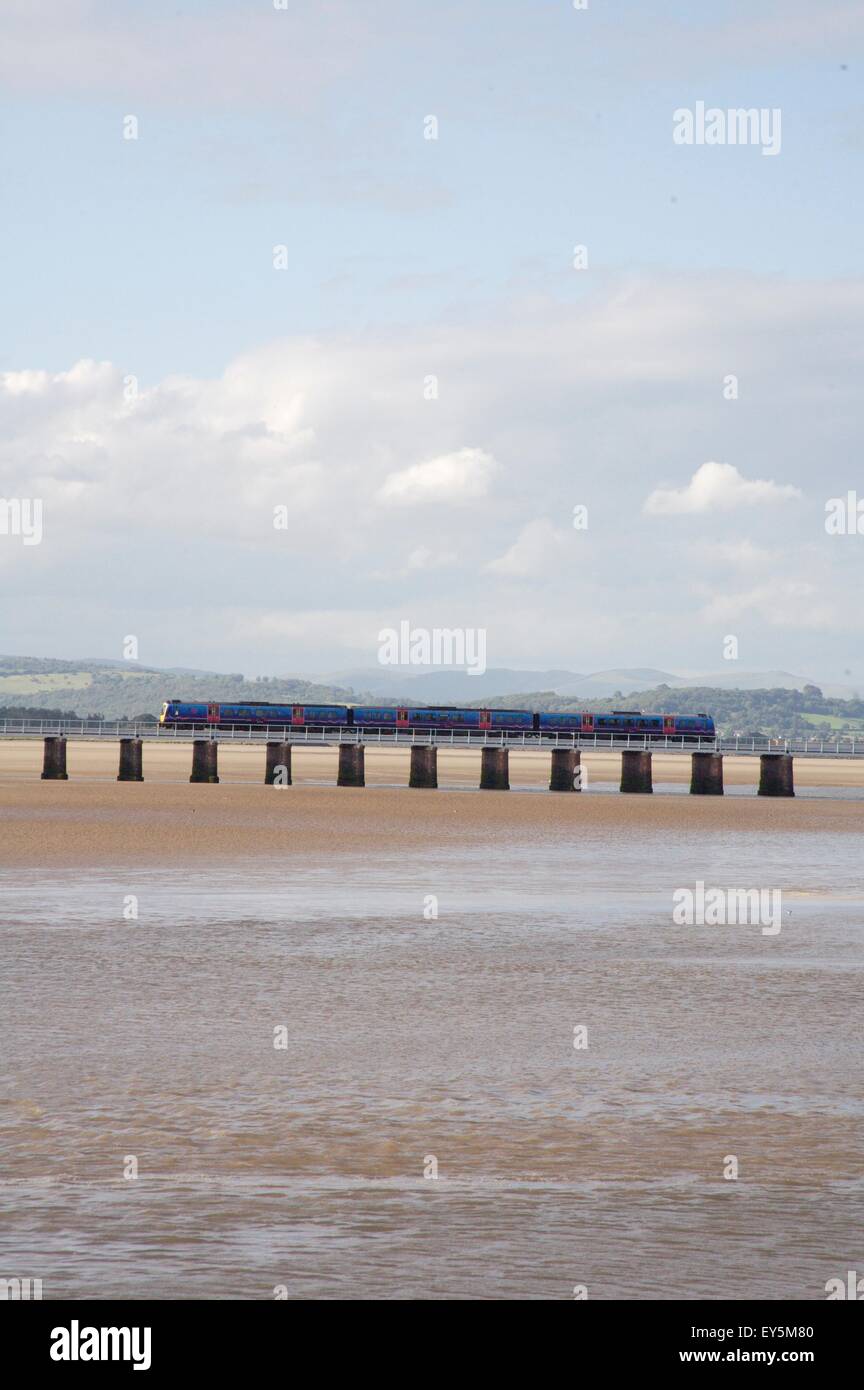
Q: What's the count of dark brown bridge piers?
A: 11